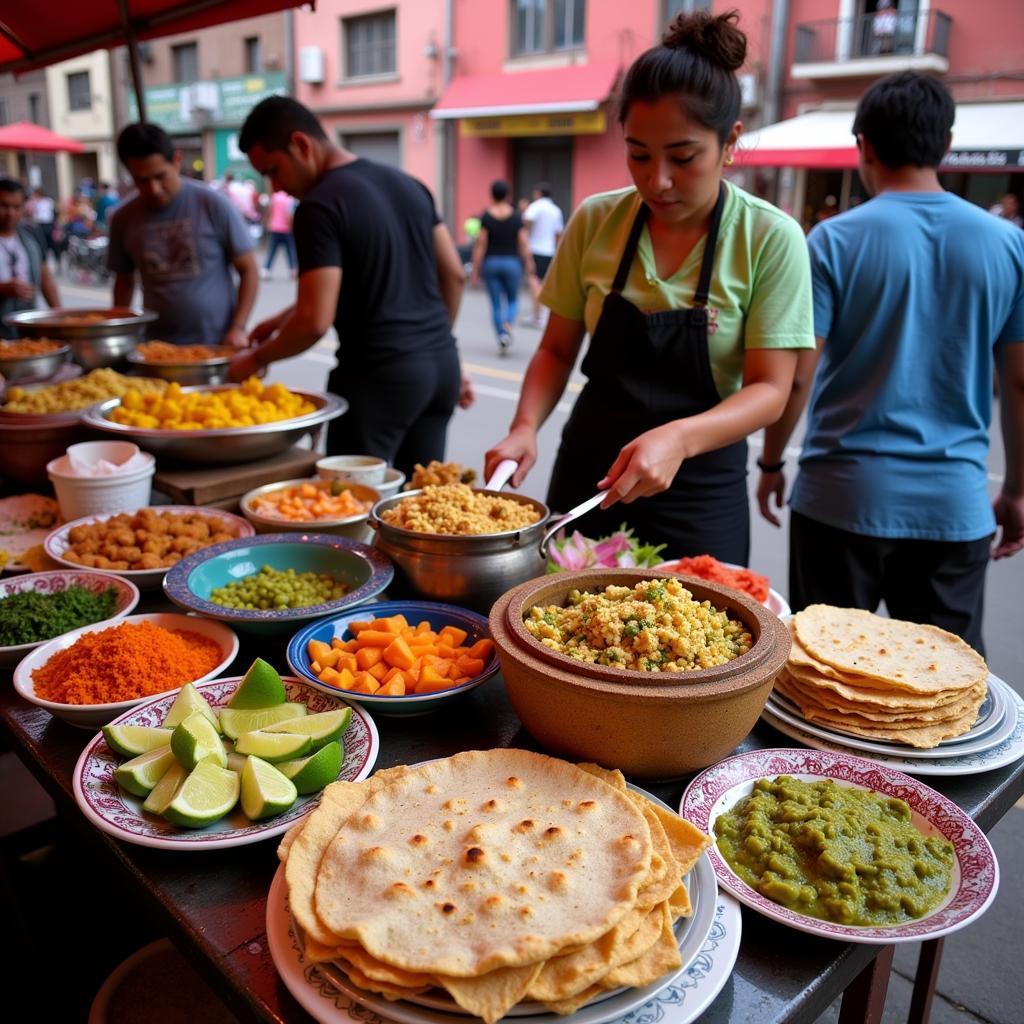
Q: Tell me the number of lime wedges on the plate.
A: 12